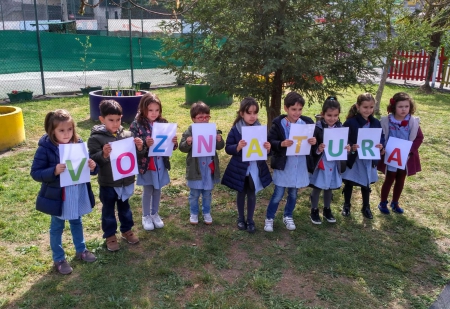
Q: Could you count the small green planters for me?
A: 3